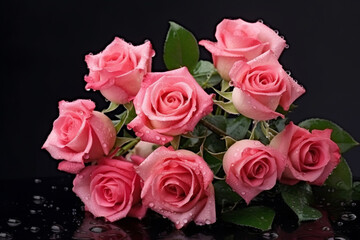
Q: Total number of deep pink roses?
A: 9